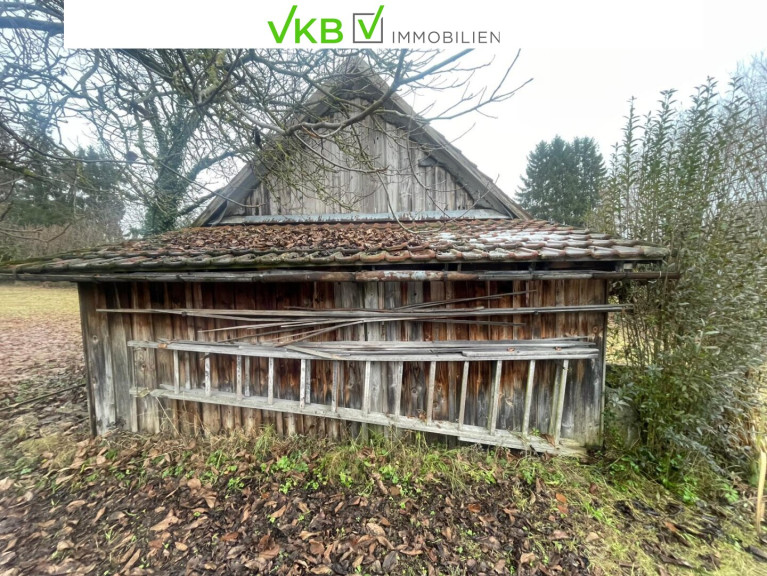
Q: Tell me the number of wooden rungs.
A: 13